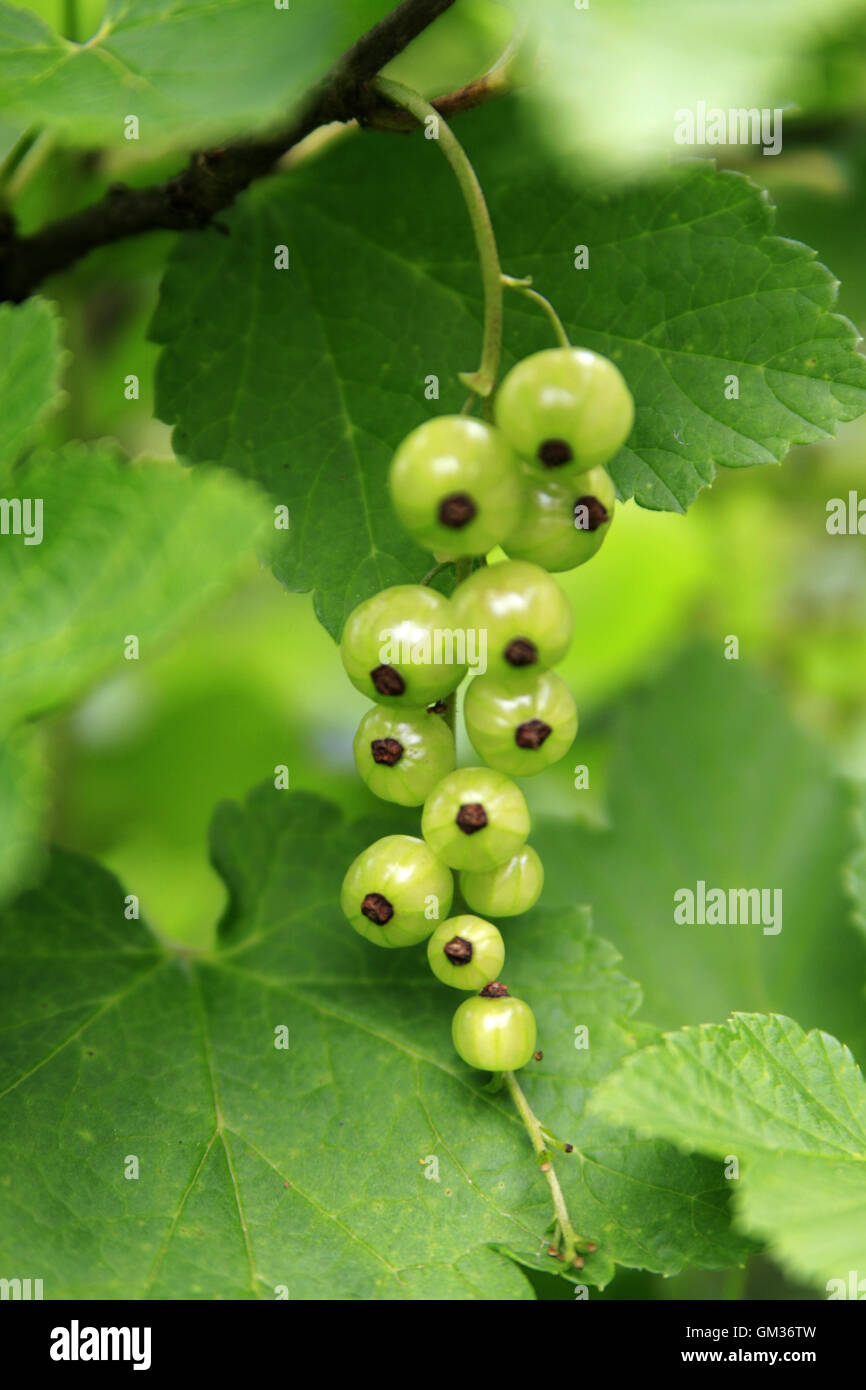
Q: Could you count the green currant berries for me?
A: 12